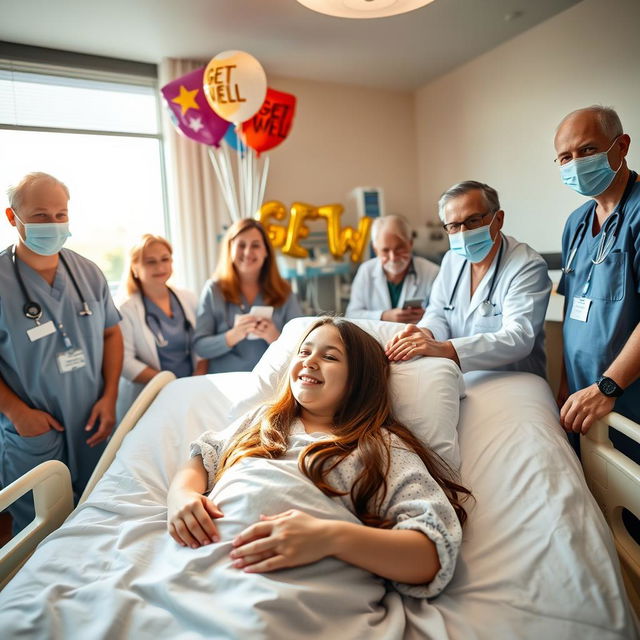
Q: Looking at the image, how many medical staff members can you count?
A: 6